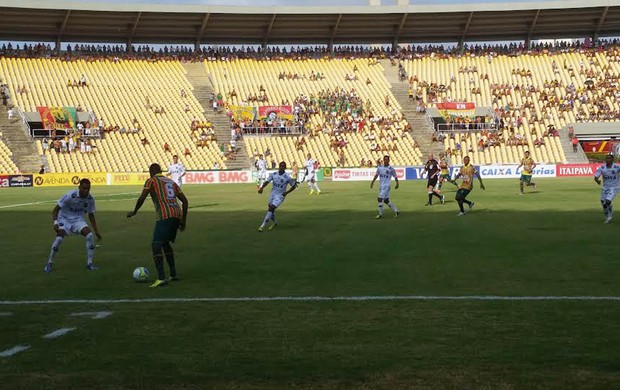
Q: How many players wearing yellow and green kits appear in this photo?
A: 4